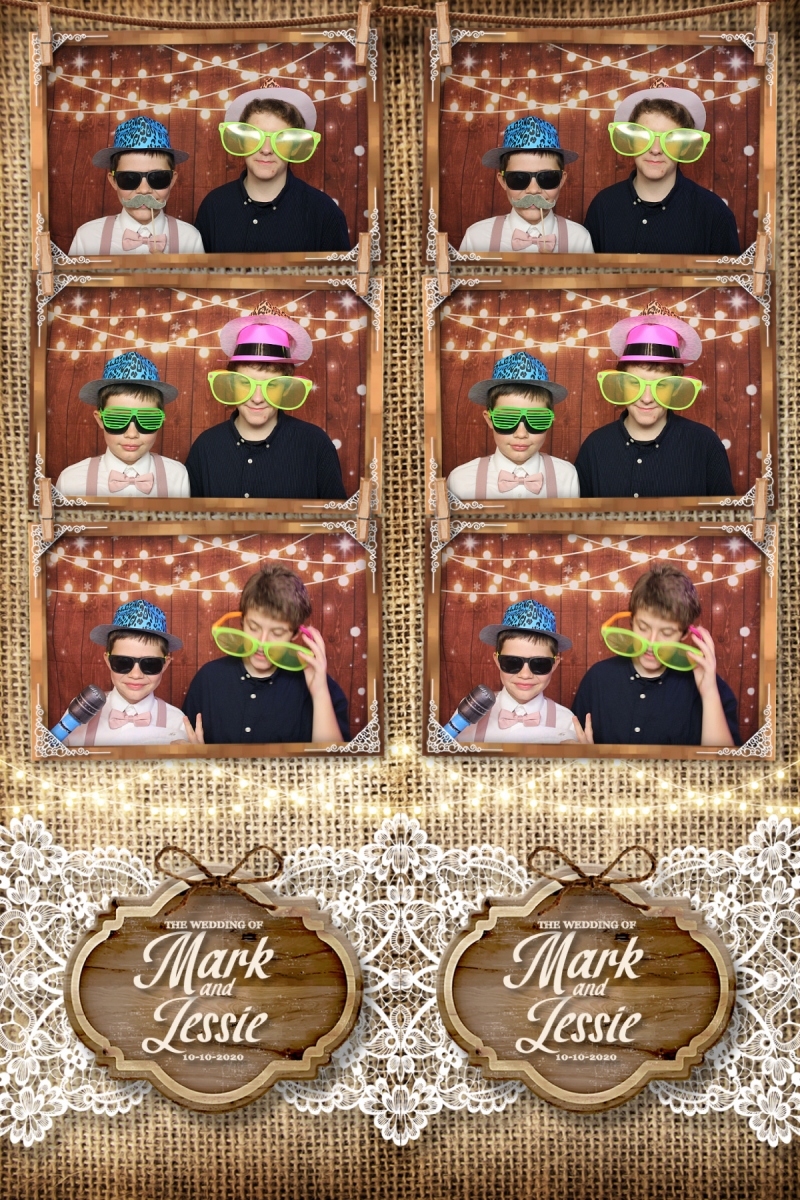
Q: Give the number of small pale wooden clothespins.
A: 12